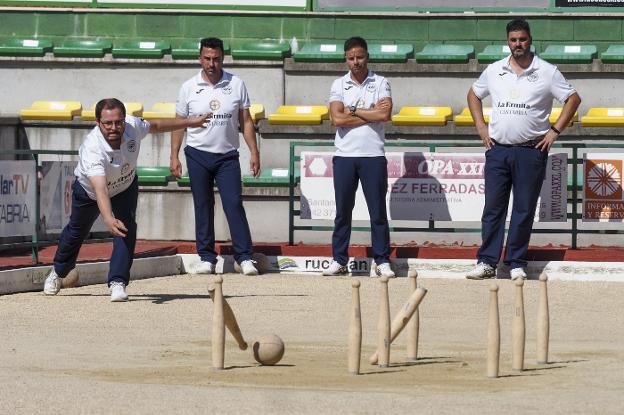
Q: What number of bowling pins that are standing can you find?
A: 7